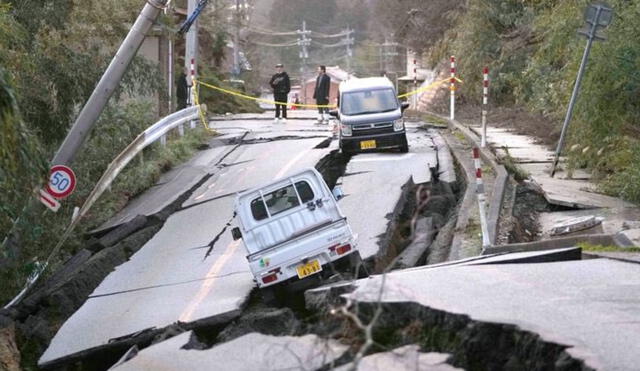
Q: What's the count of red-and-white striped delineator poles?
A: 5